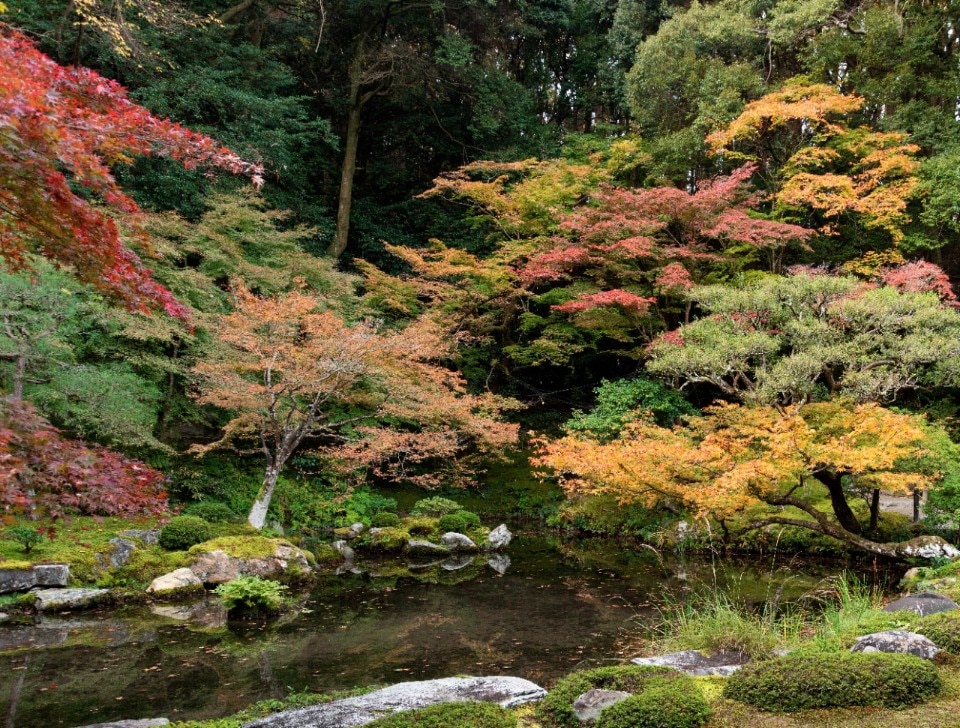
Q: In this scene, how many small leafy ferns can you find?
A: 1